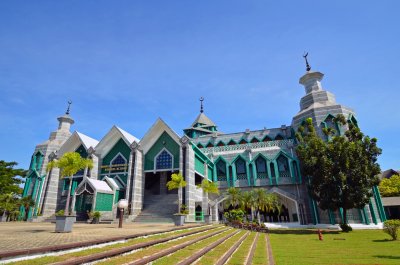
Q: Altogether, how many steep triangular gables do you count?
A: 3